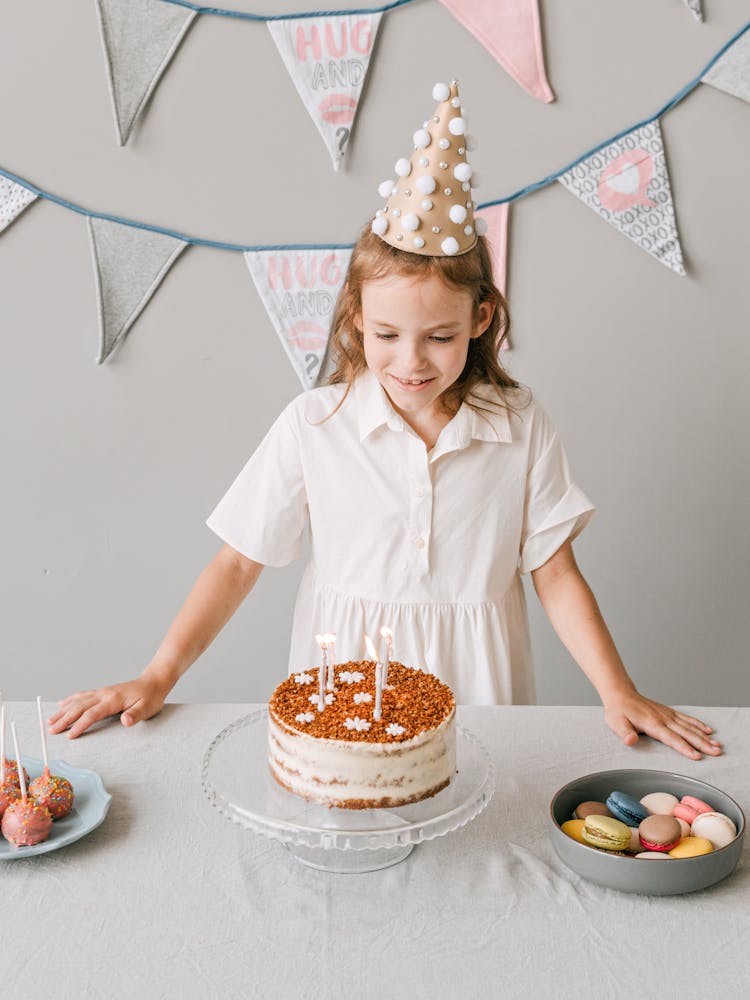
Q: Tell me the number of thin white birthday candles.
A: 4